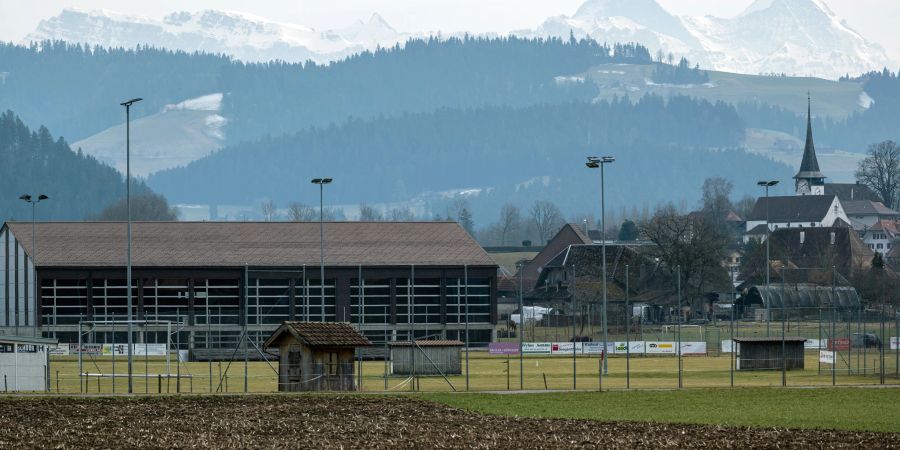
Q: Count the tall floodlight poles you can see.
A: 5